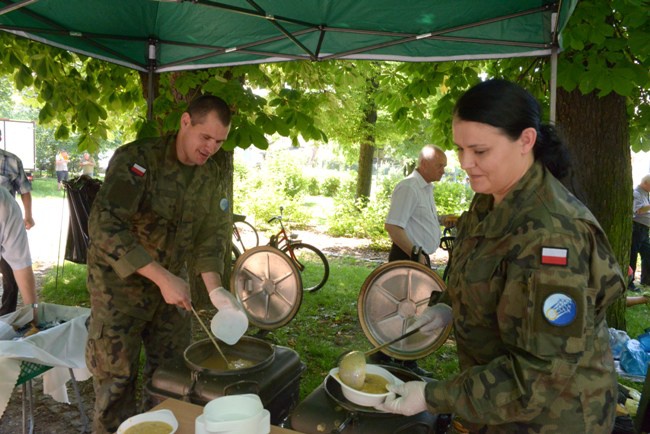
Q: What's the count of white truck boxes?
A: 1